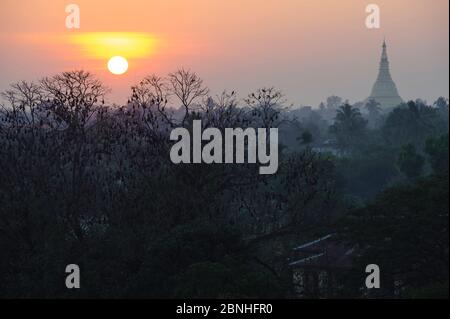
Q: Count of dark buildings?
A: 1